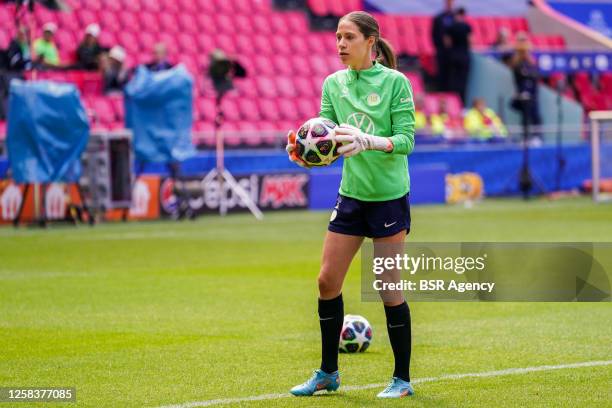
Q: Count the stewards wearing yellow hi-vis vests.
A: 3